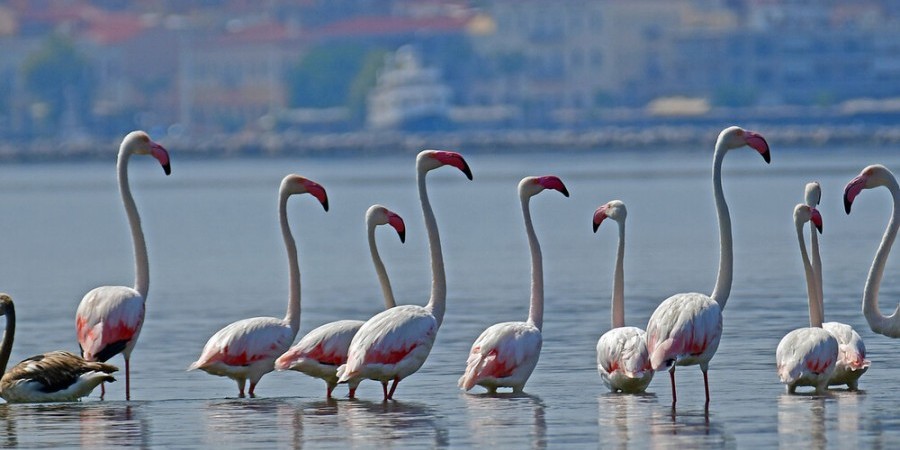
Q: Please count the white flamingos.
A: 10